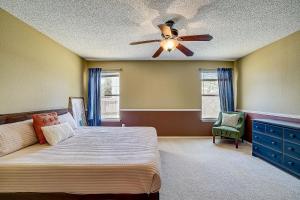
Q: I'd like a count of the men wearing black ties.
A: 0